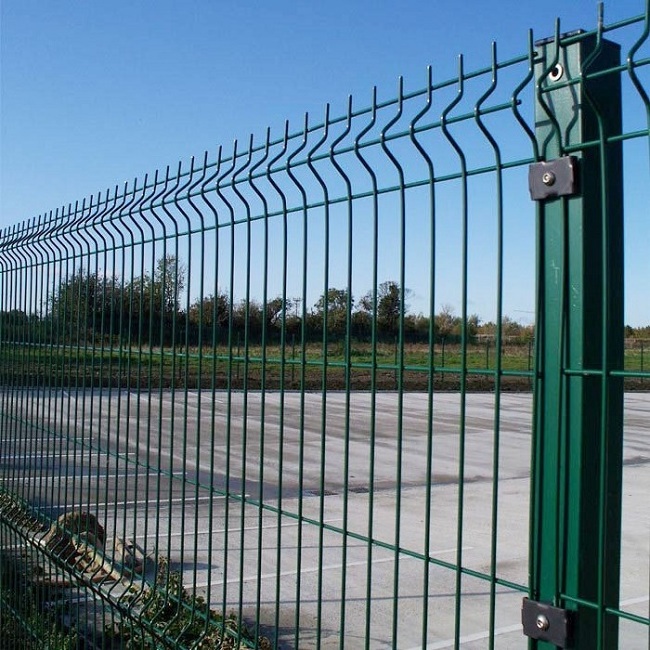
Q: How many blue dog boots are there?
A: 0